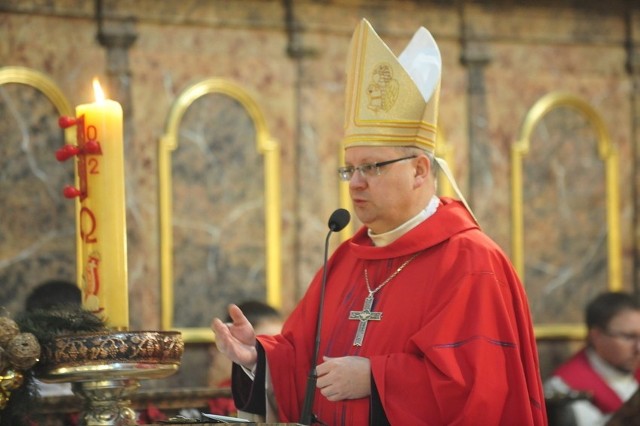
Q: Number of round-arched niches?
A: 4